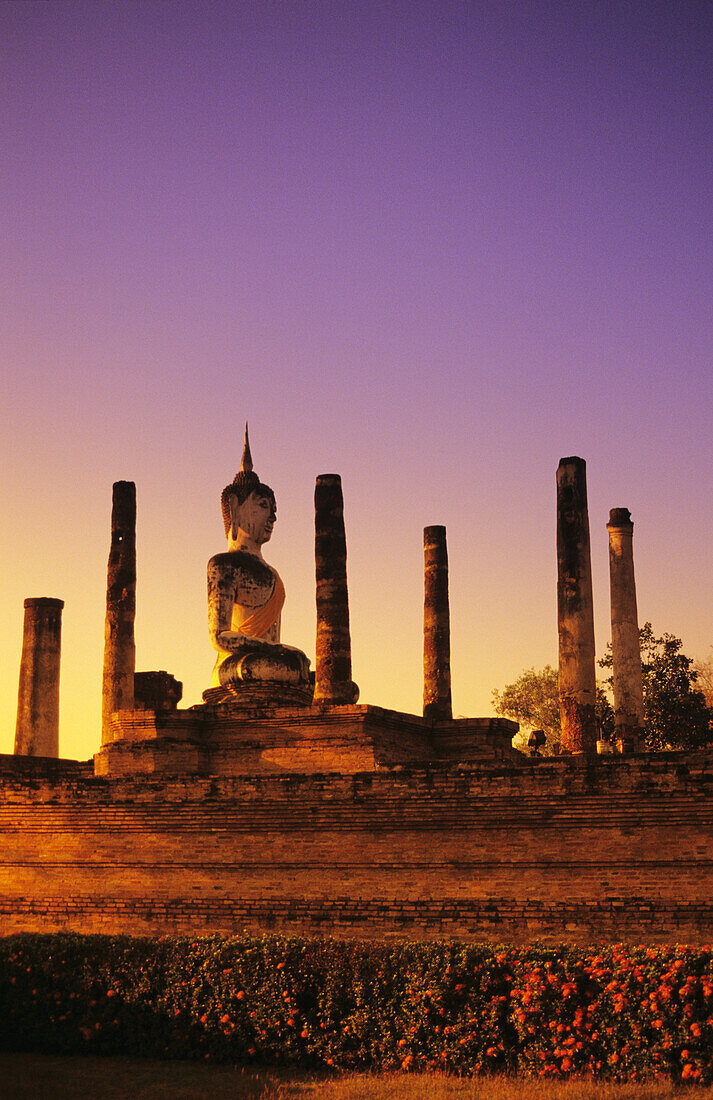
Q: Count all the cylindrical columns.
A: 6